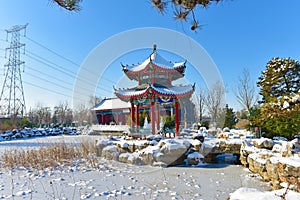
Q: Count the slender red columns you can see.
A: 5